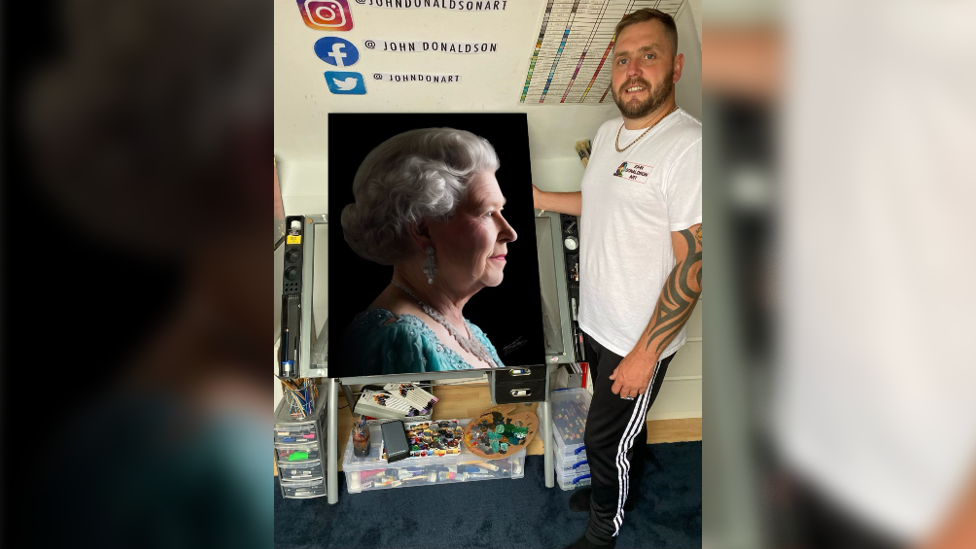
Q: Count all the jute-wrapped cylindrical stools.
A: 0